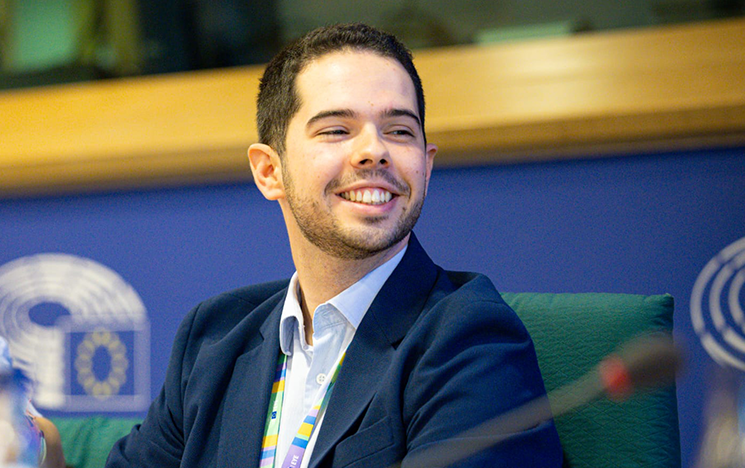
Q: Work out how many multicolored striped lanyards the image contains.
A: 1